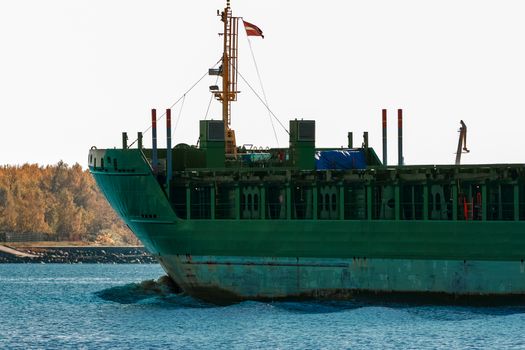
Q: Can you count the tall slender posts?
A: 4